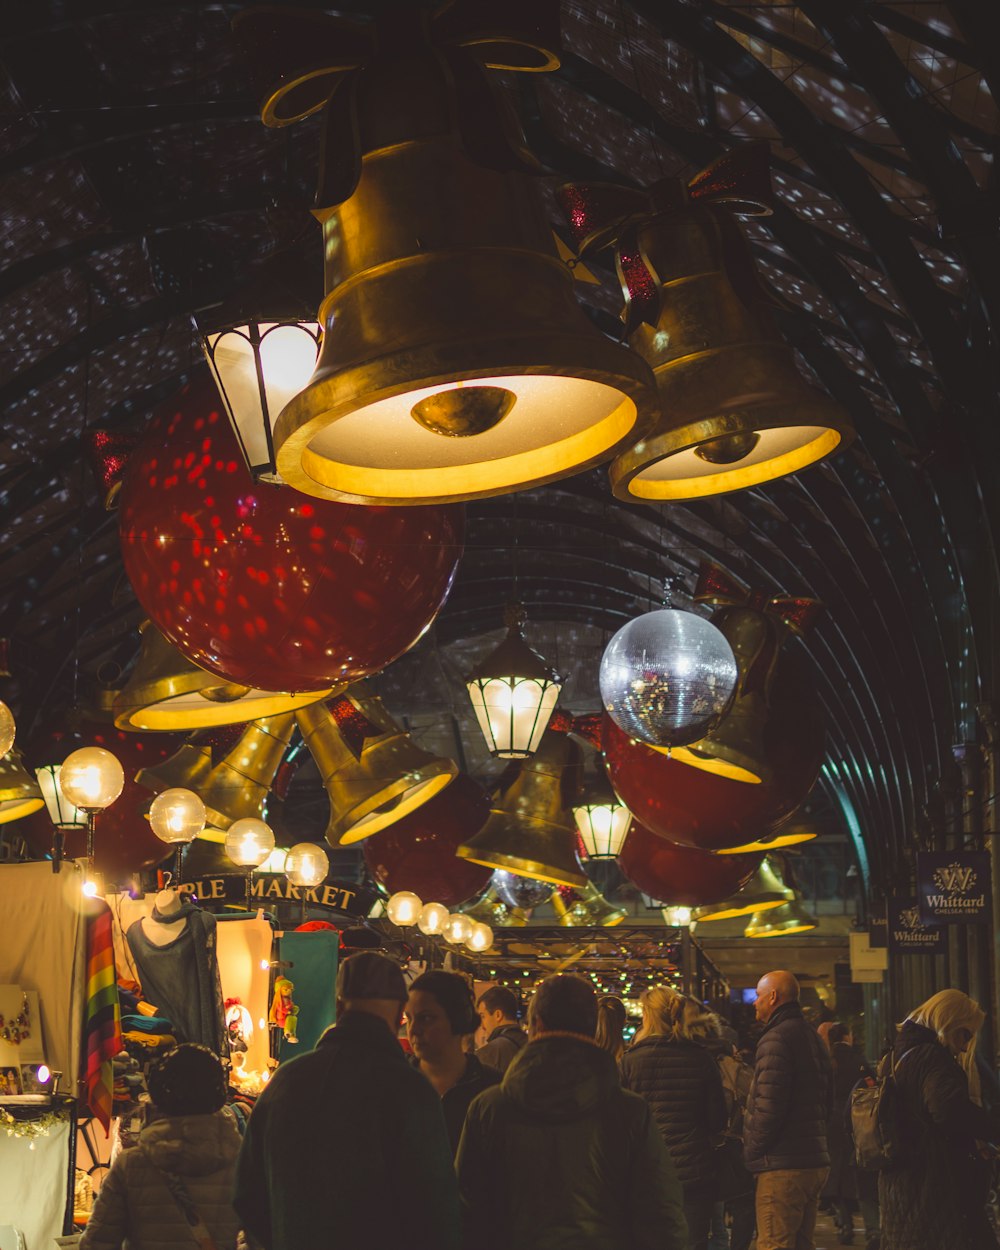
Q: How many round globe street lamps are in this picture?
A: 9